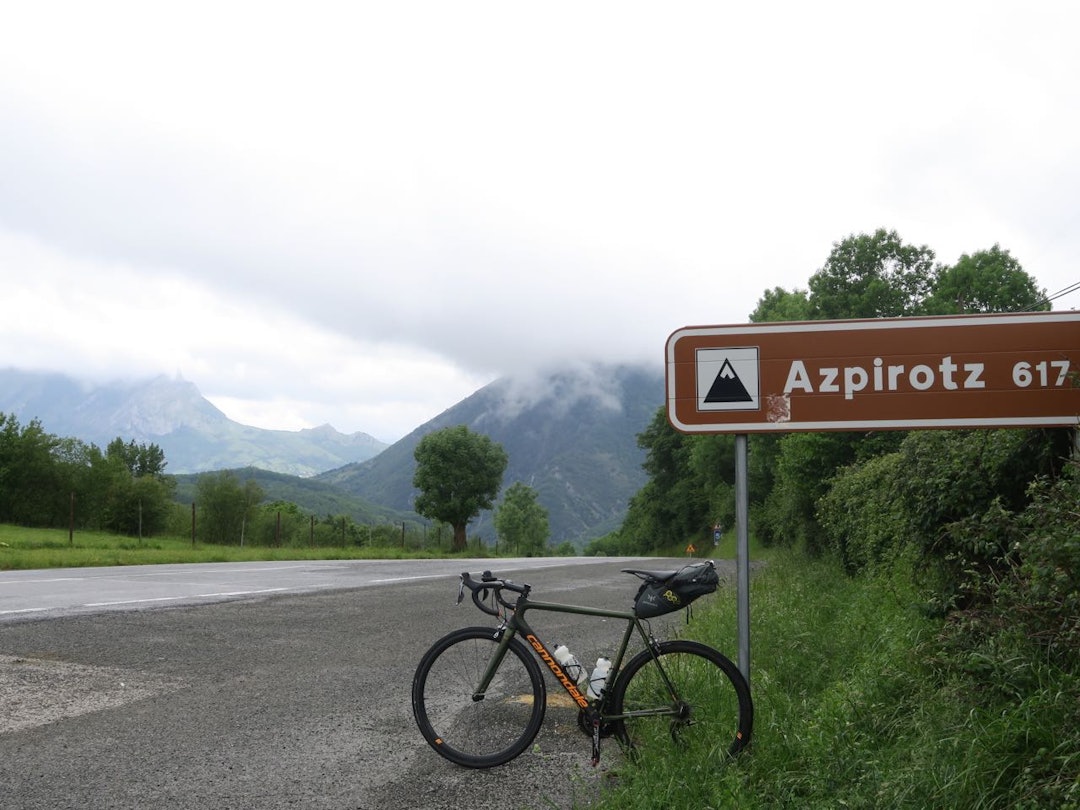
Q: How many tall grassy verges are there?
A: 1